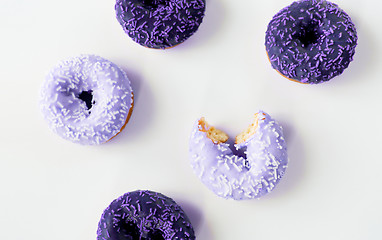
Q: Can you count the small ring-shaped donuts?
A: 5